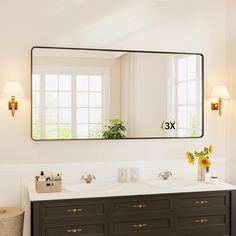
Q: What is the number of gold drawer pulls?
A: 6